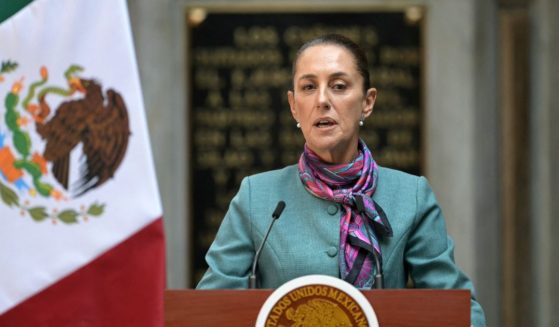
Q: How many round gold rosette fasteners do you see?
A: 2